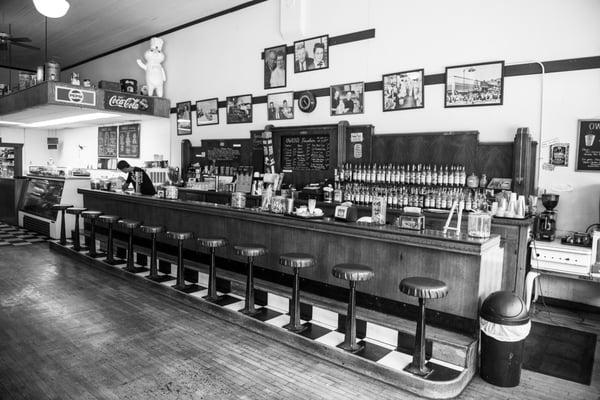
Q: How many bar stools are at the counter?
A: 12